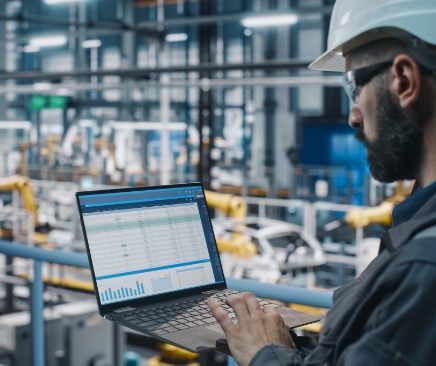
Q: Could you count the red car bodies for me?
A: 0